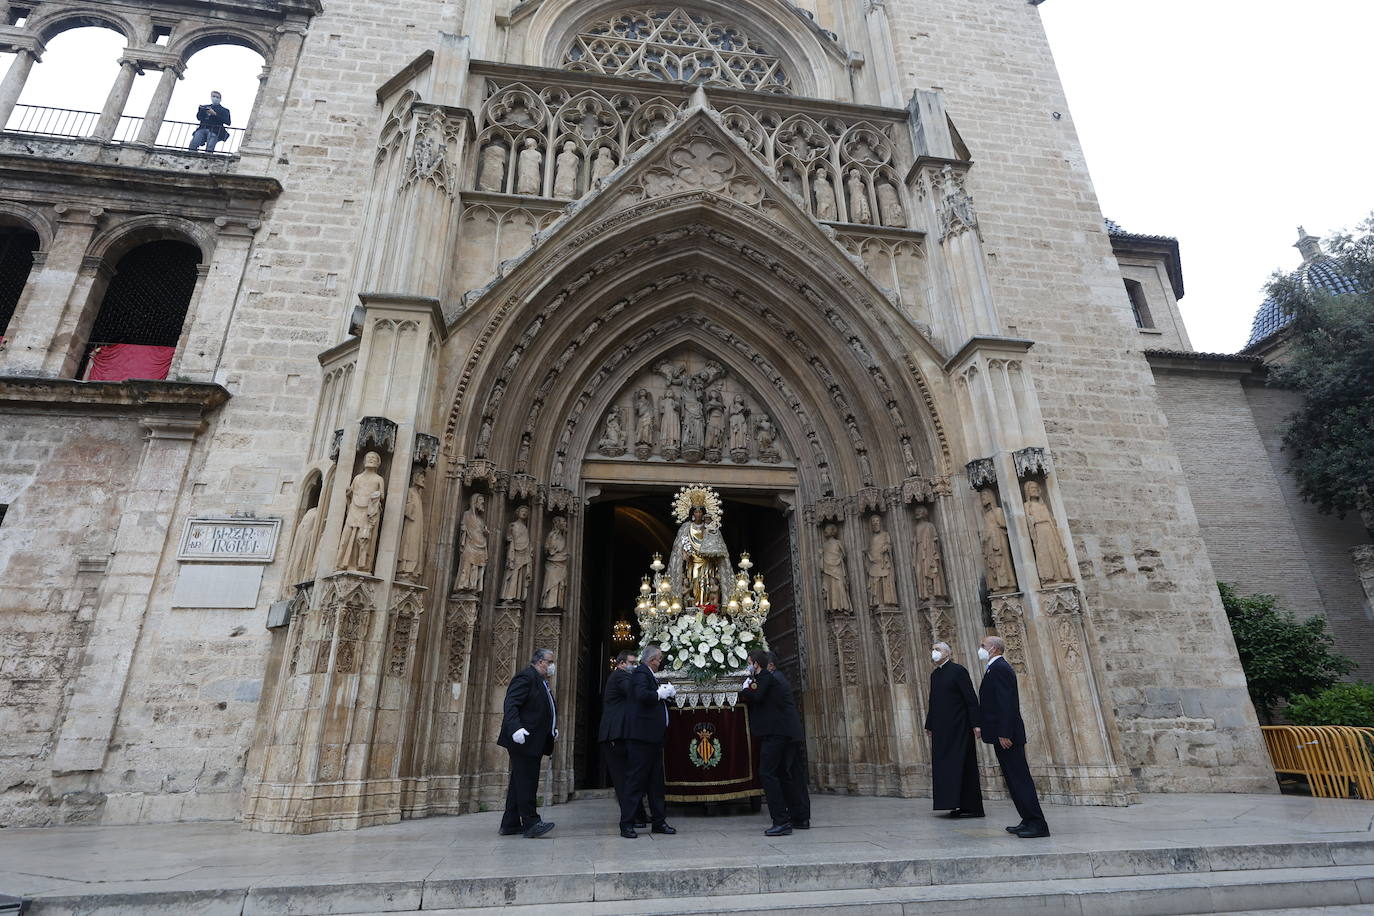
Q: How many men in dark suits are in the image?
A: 6